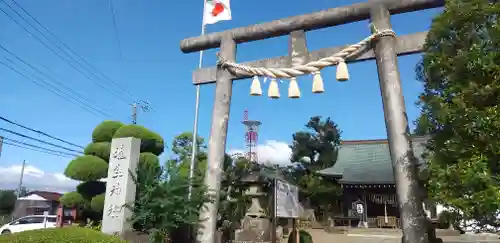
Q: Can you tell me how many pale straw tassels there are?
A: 5